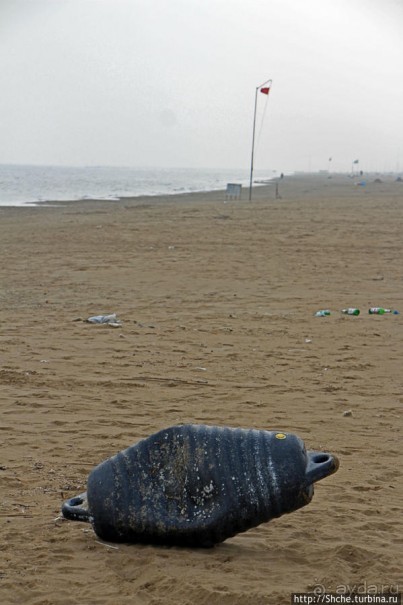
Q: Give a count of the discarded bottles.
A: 3